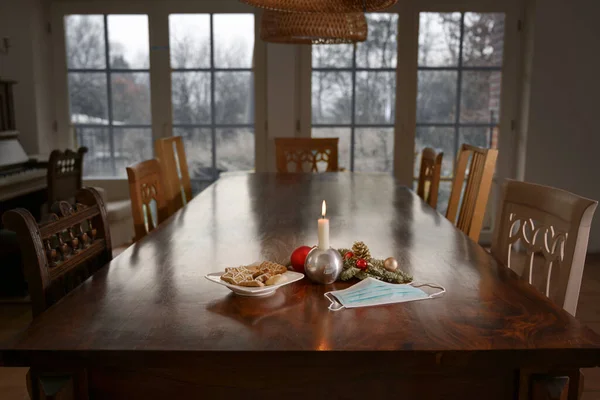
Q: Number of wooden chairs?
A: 8